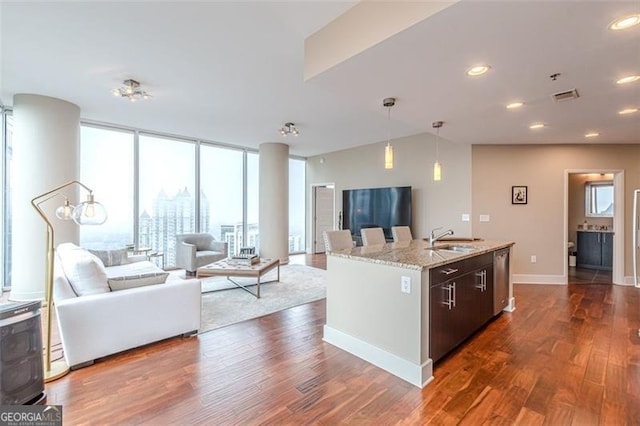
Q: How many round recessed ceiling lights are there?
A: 7